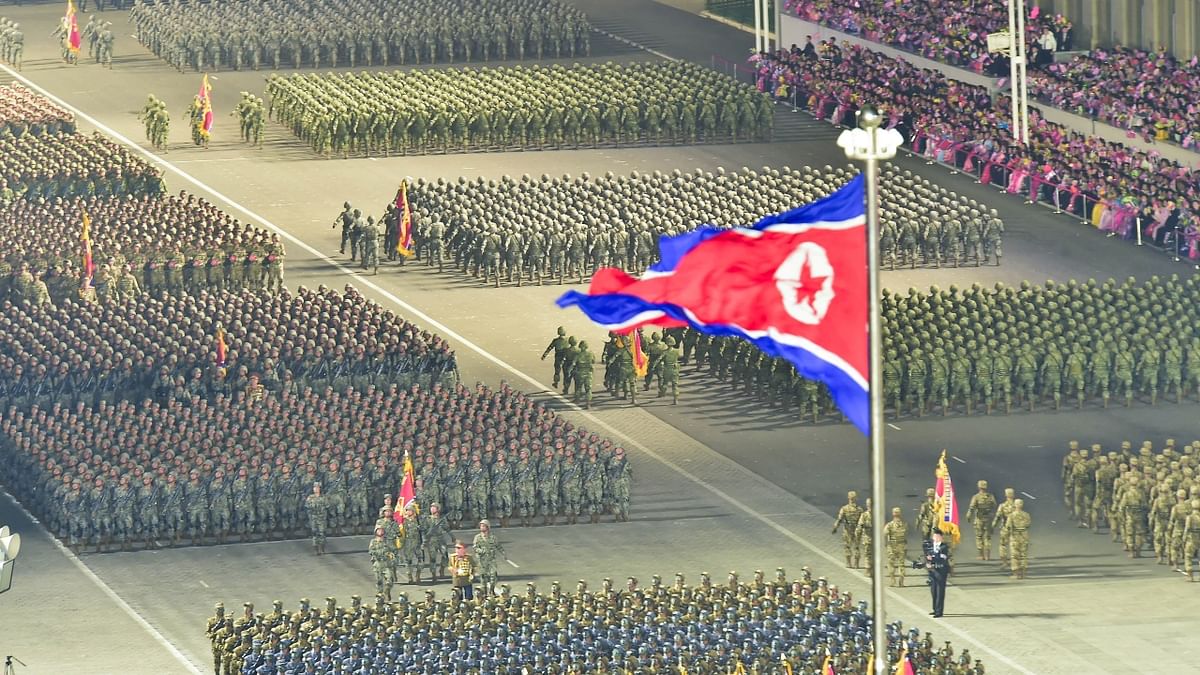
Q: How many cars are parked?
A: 0